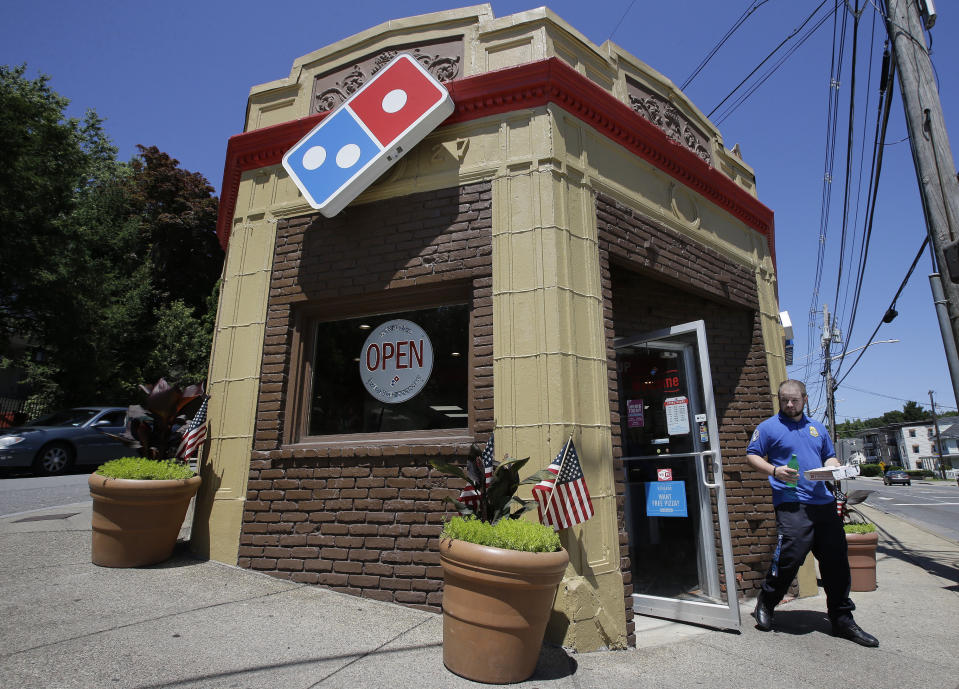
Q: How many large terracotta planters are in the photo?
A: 3